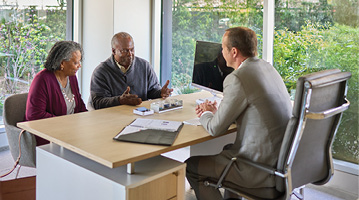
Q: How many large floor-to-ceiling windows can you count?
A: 3